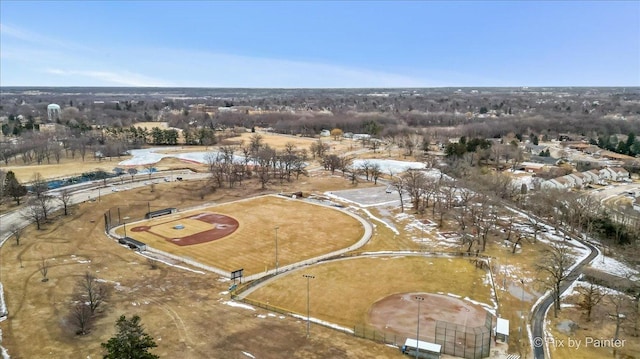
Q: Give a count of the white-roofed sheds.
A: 2